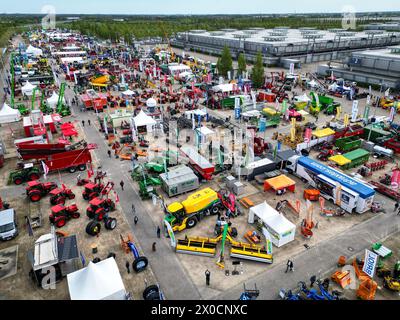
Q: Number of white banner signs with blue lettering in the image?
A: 1